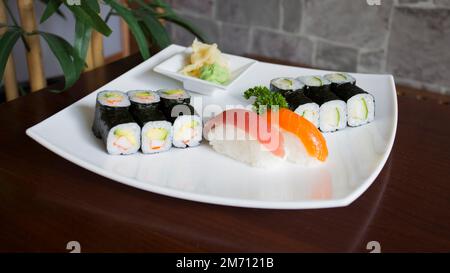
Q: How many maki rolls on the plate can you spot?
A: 12